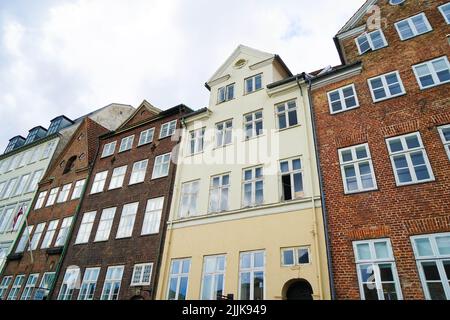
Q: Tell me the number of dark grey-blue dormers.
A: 3